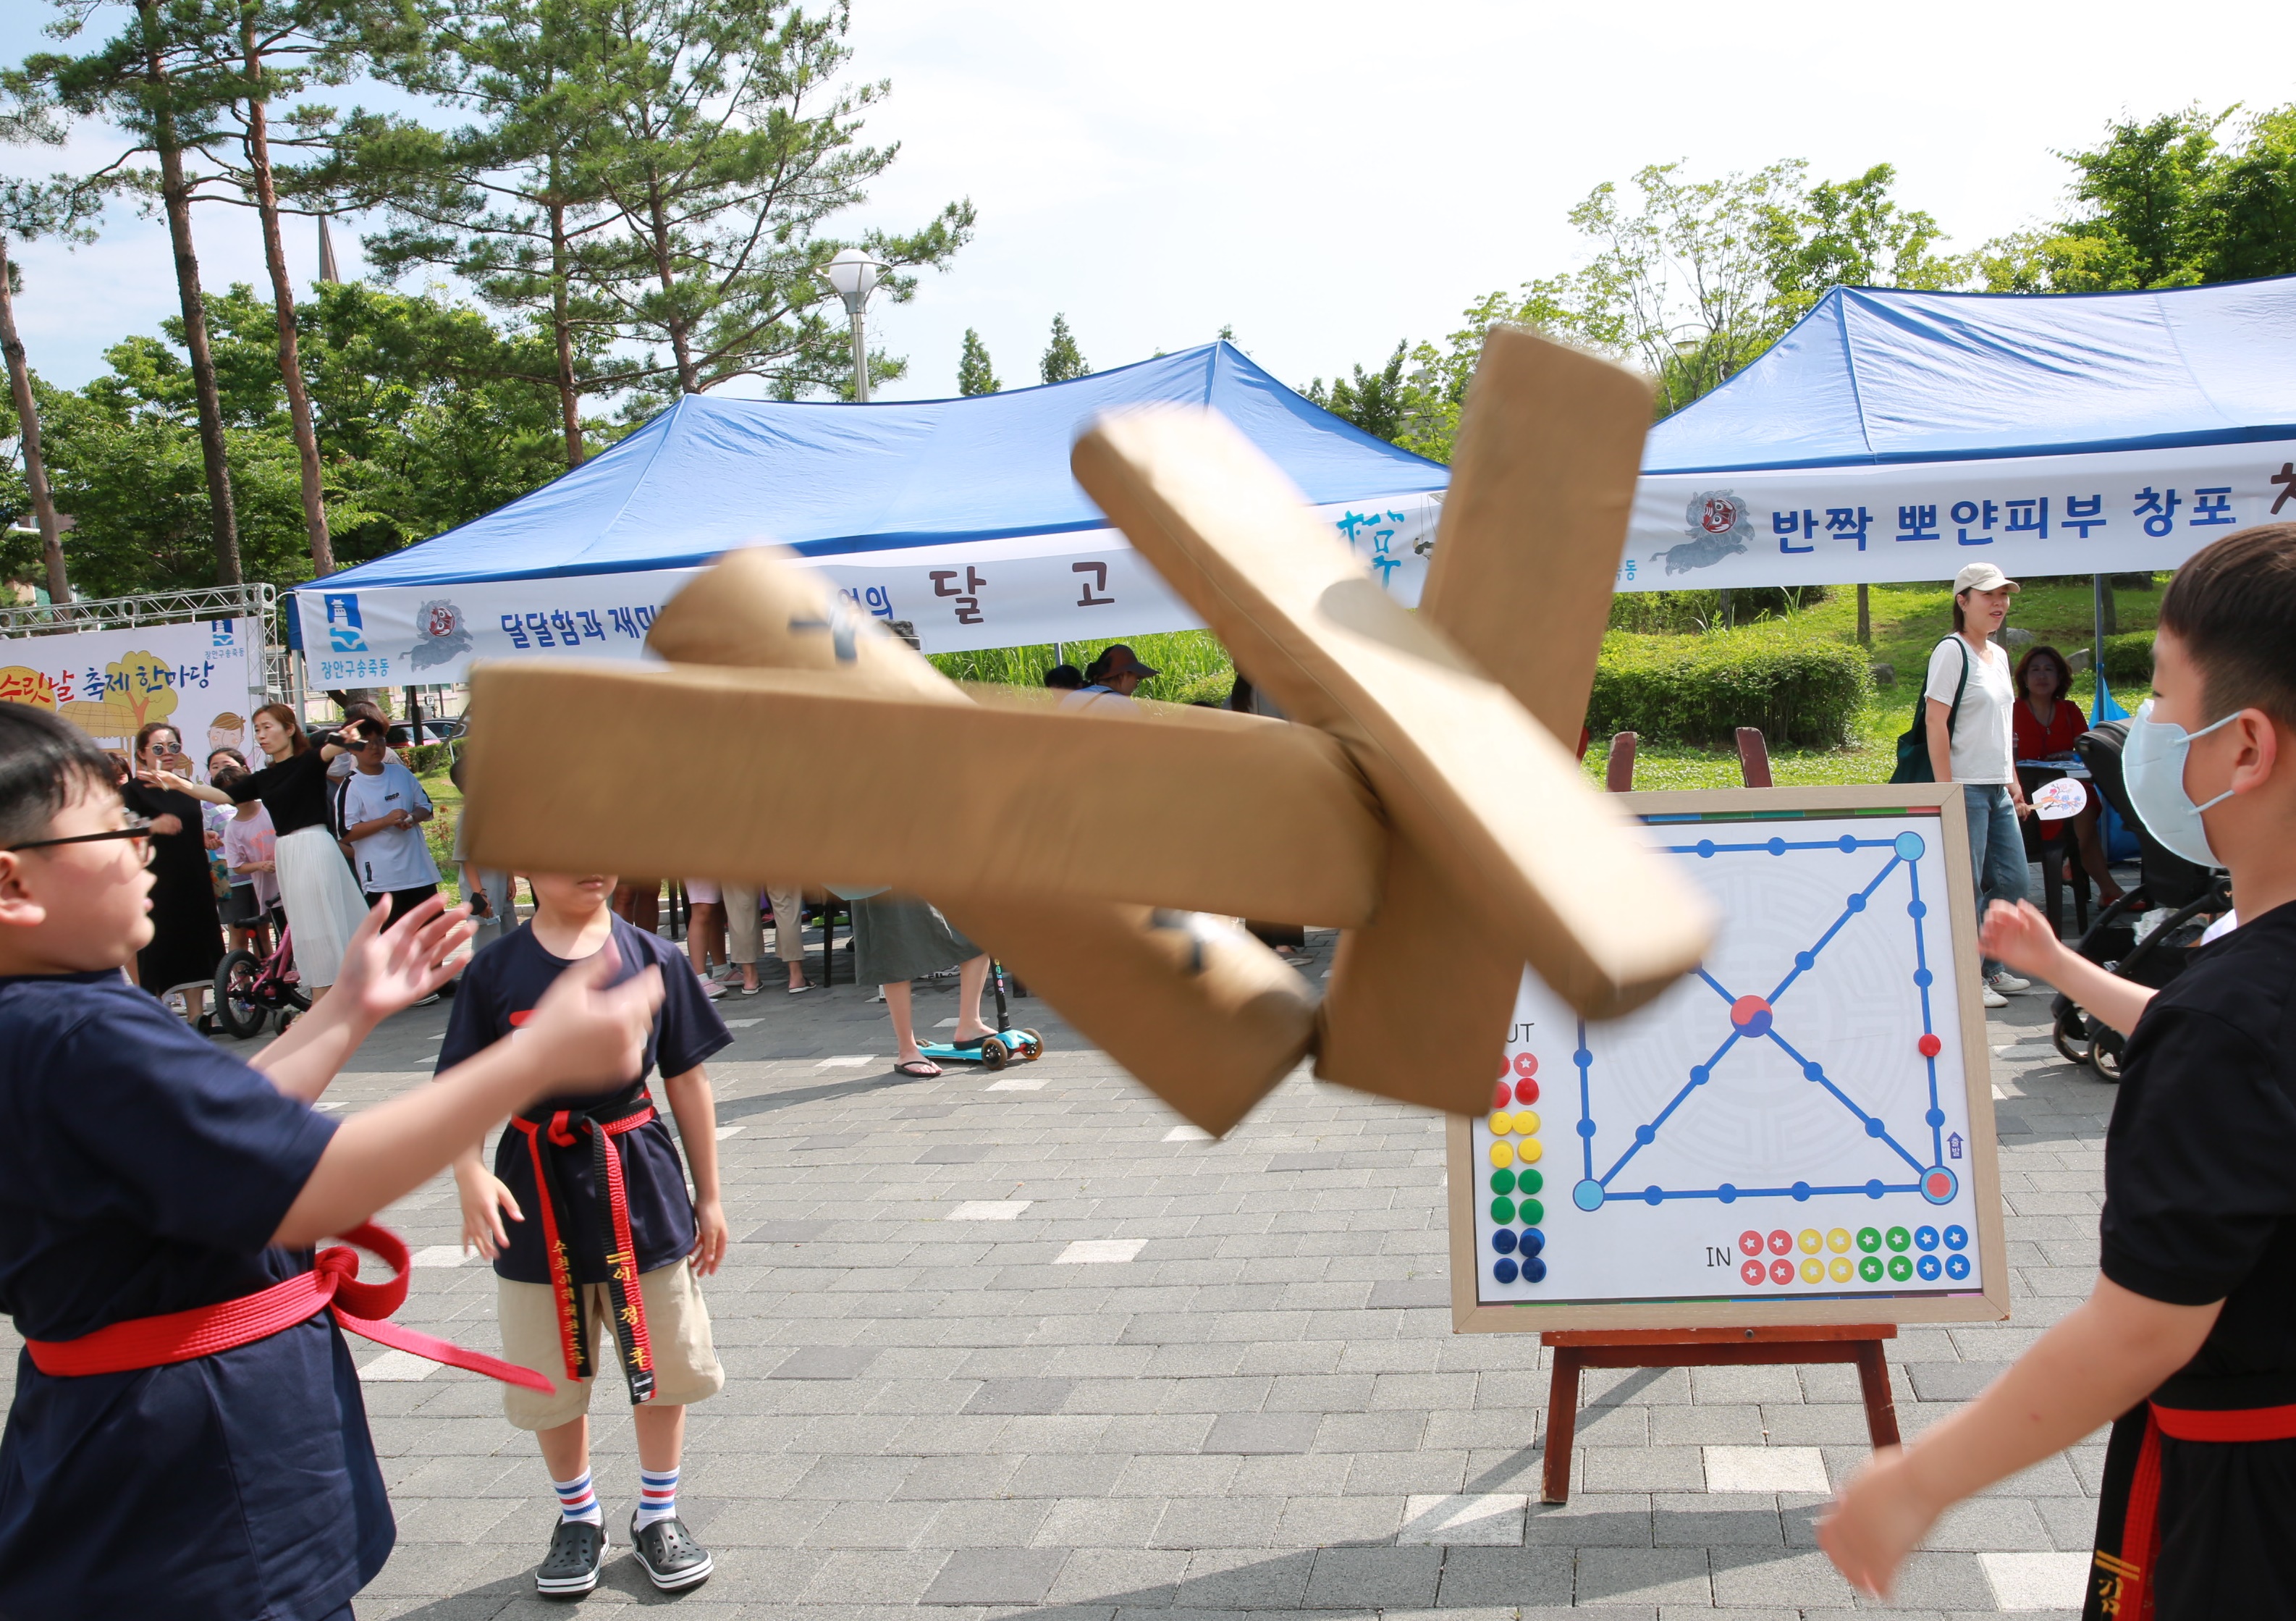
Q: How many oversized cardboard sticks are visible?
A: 4